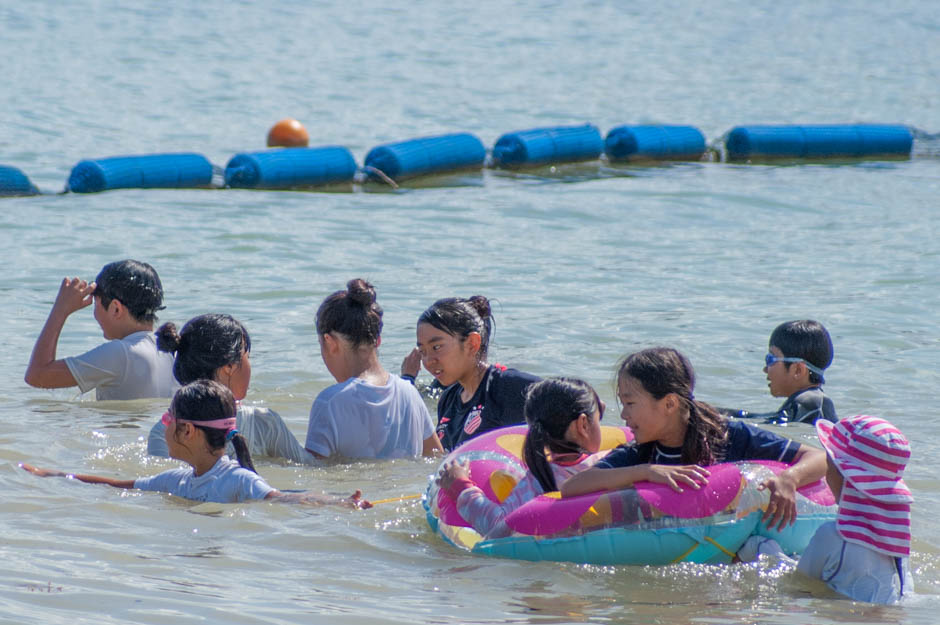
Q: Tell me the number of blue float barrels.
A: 7